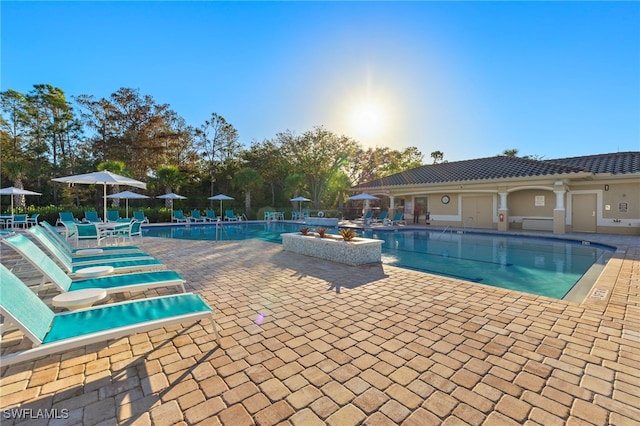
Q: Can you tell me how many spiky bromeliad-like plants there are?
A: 3